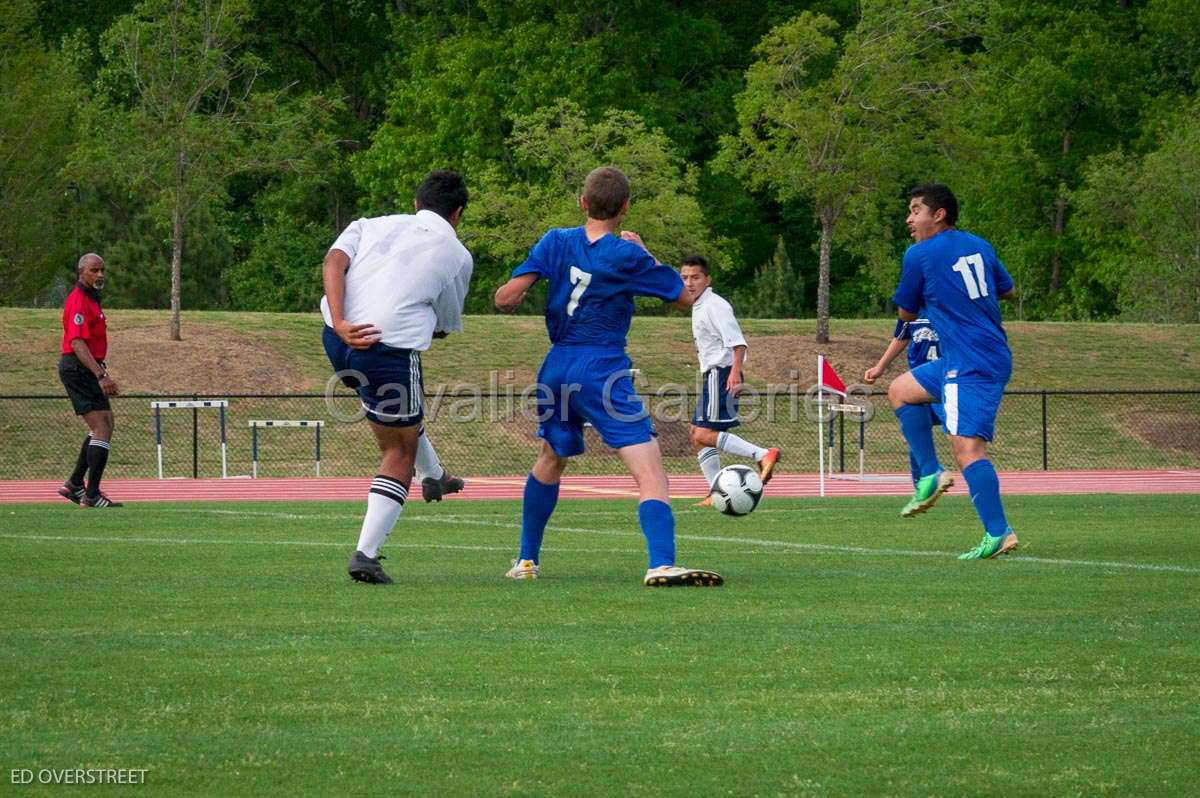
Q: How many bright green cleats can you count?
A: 2